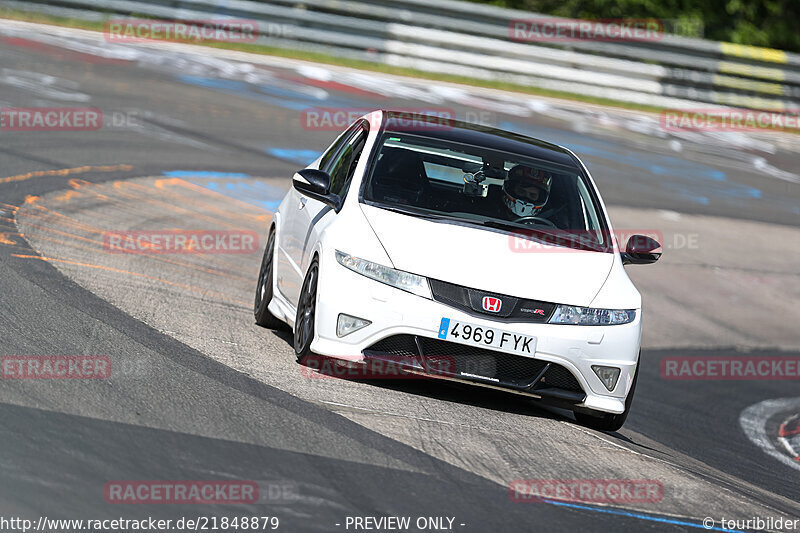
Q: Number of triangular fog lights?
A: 2